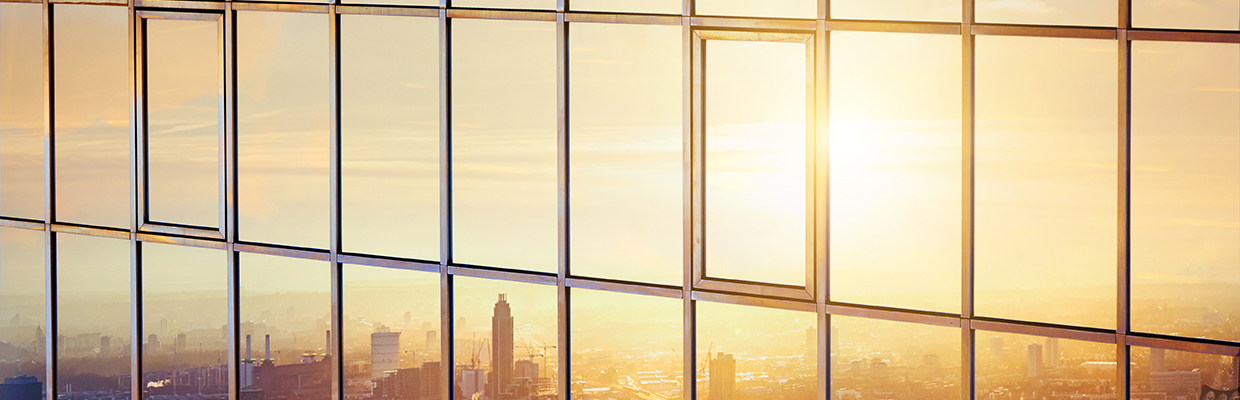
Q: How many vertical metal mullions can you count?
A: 10